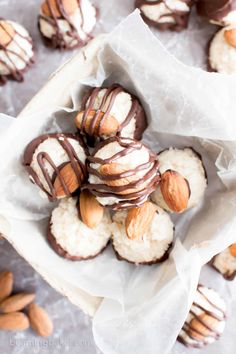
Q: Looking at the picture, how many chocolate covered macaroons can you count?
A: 13